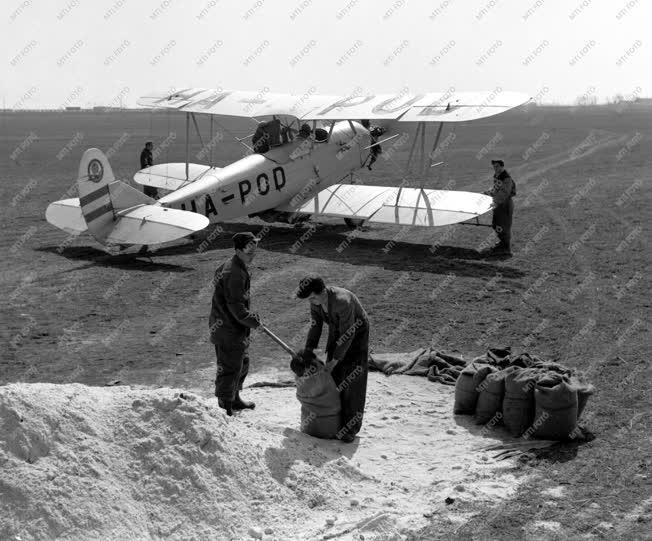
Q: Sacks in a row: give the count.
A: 4